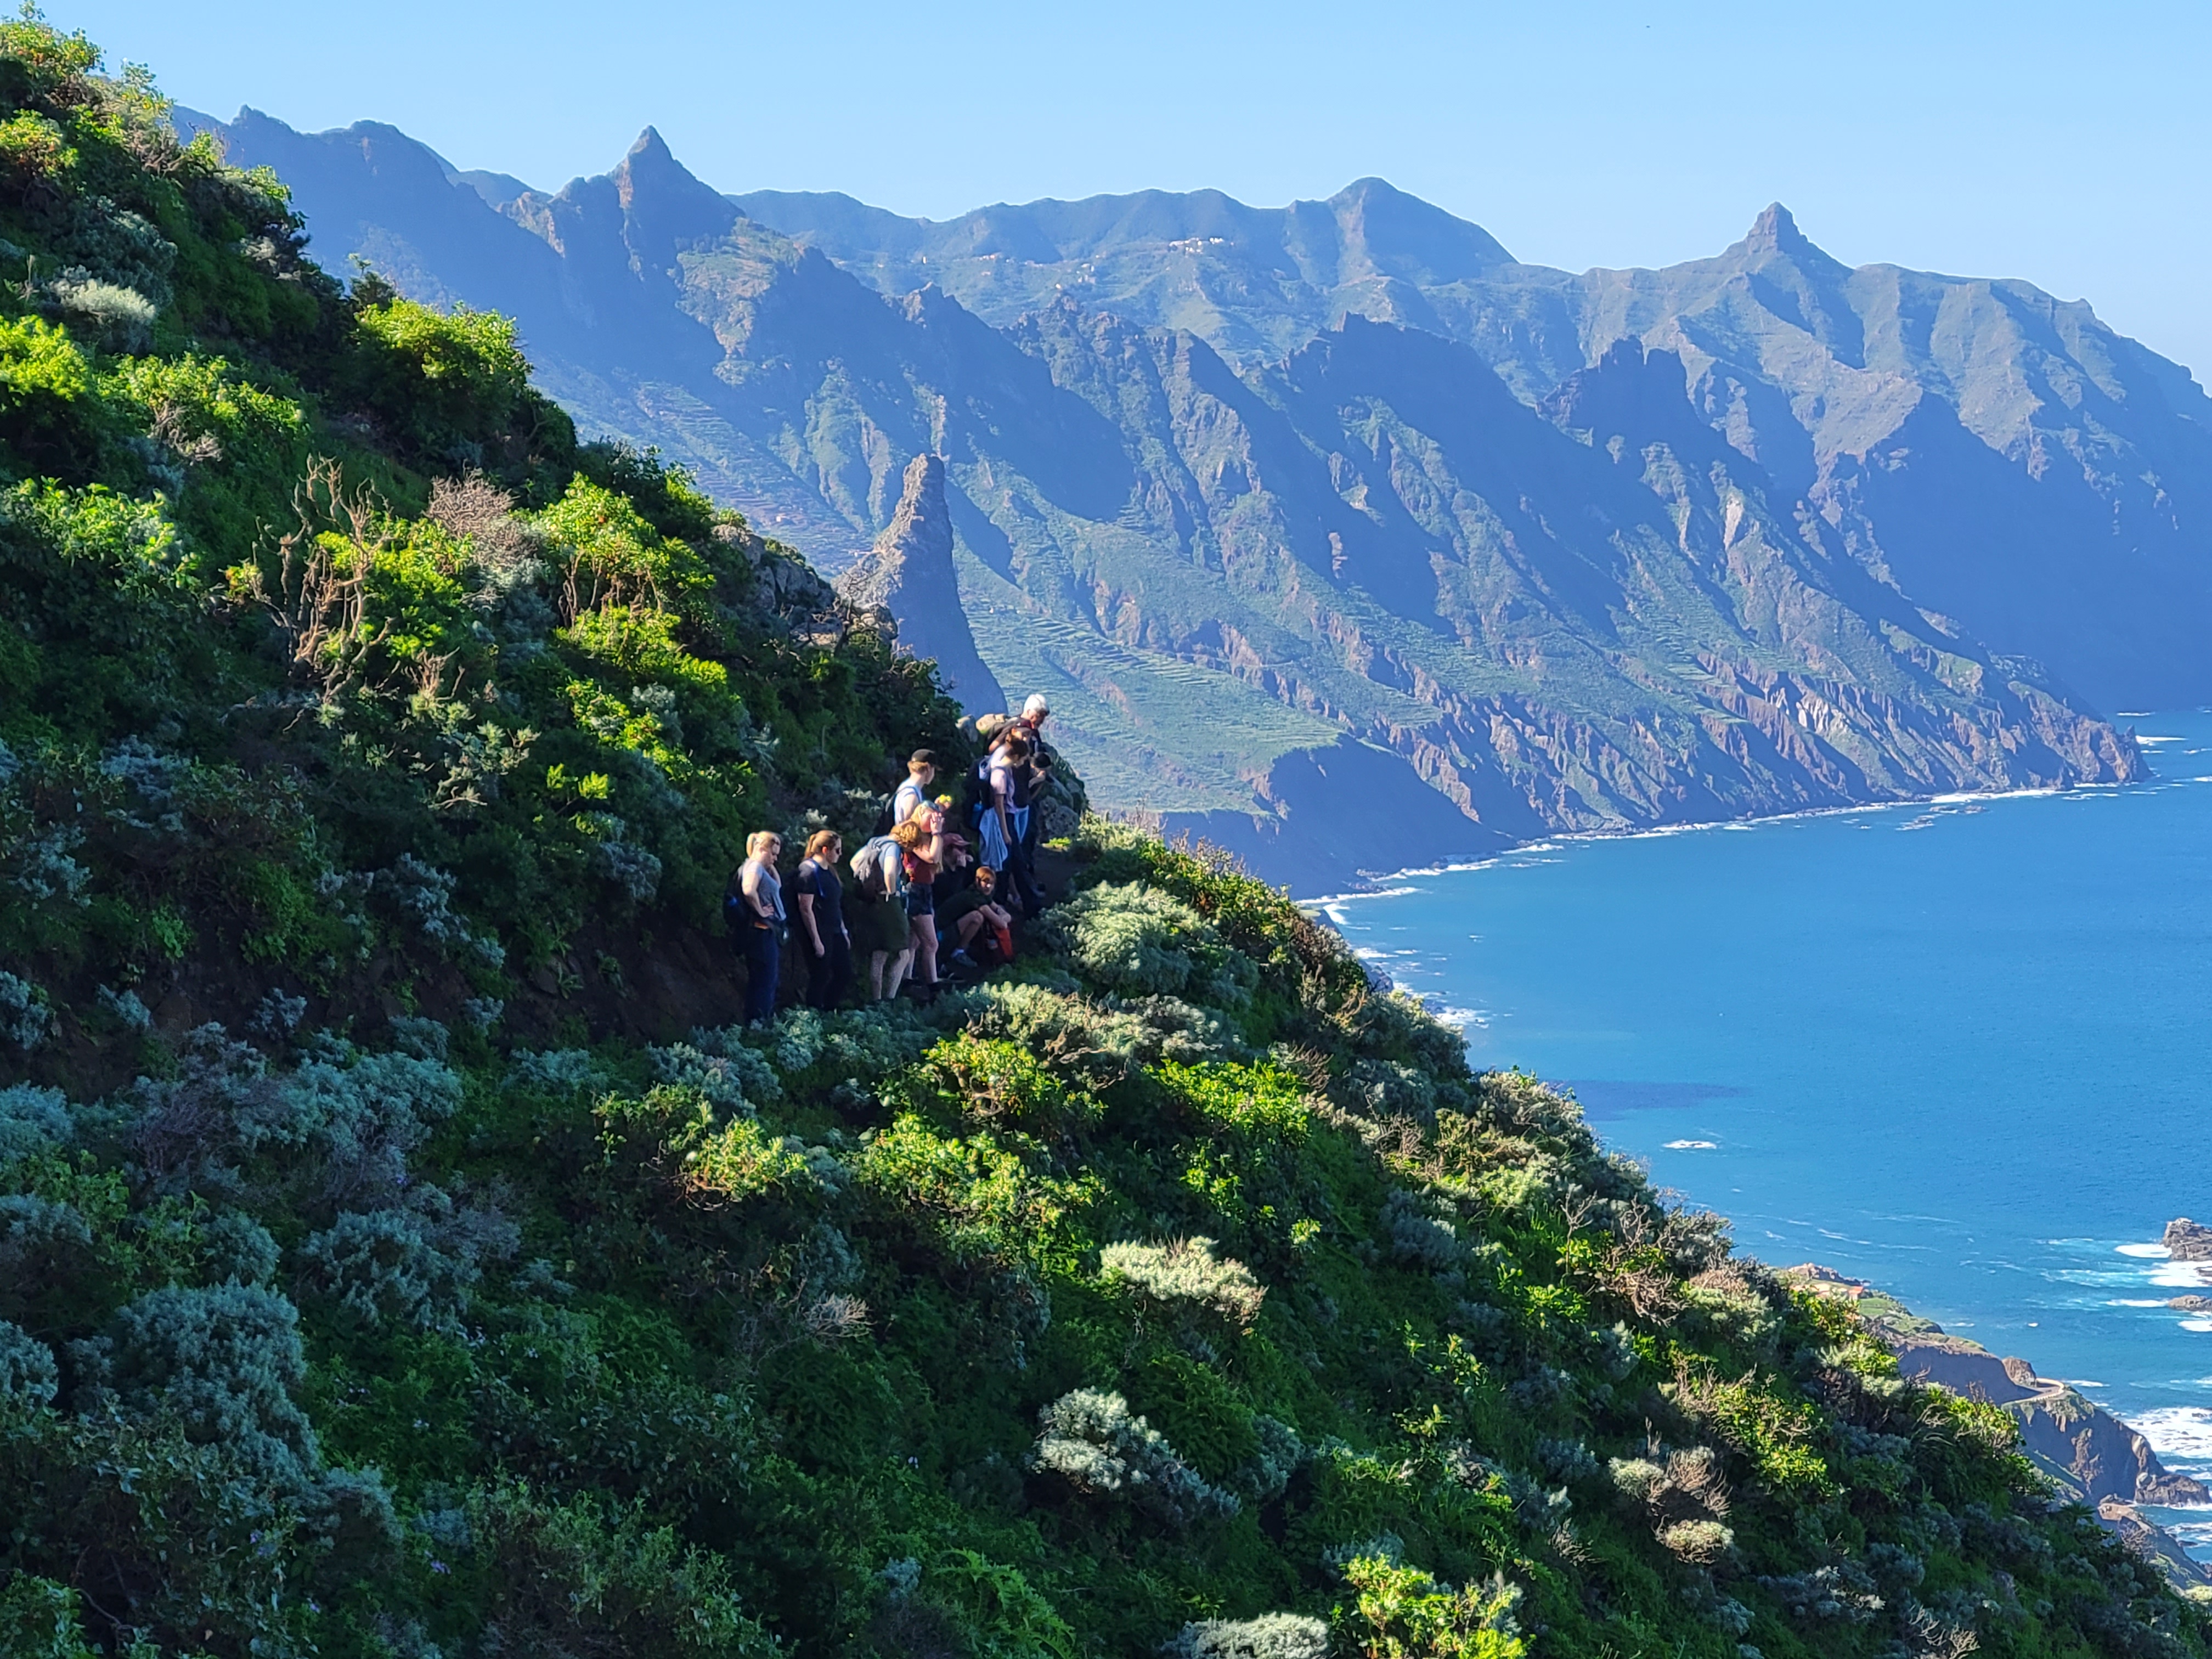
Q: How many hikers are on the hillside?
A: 11